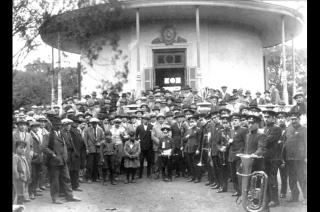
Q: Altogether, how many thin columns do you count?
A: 6